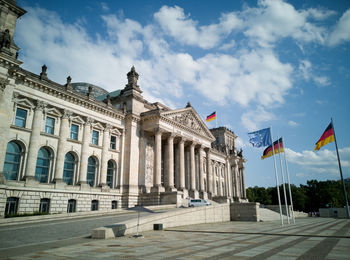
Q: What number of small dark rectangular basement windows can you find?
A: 5